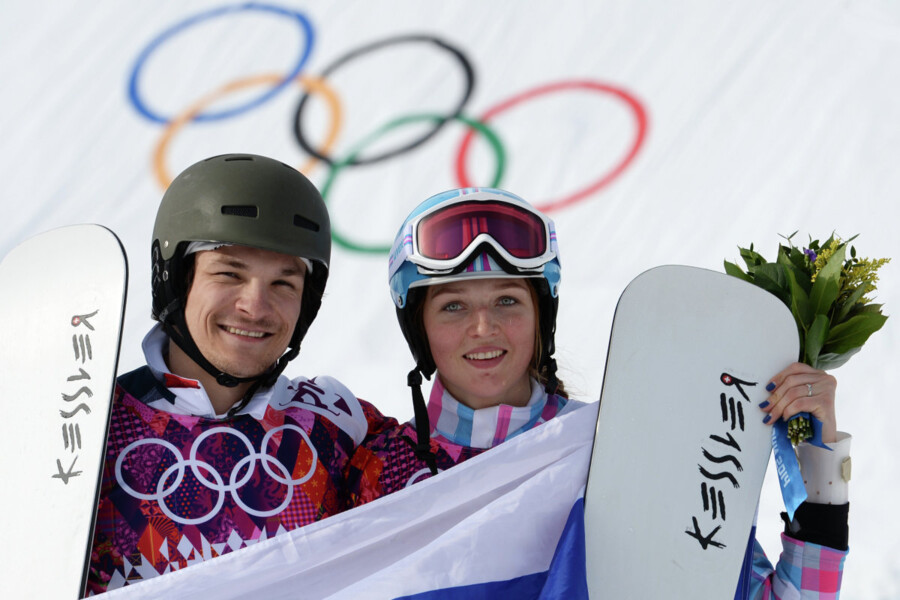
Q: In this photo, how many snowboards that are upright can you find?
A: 2